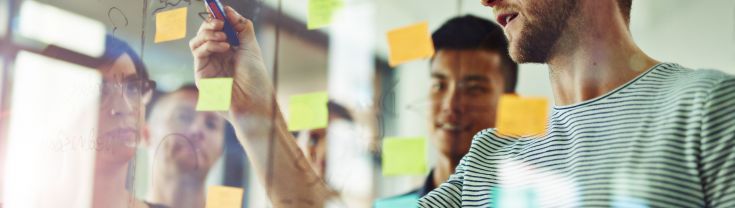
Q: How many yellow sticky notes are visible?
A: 4